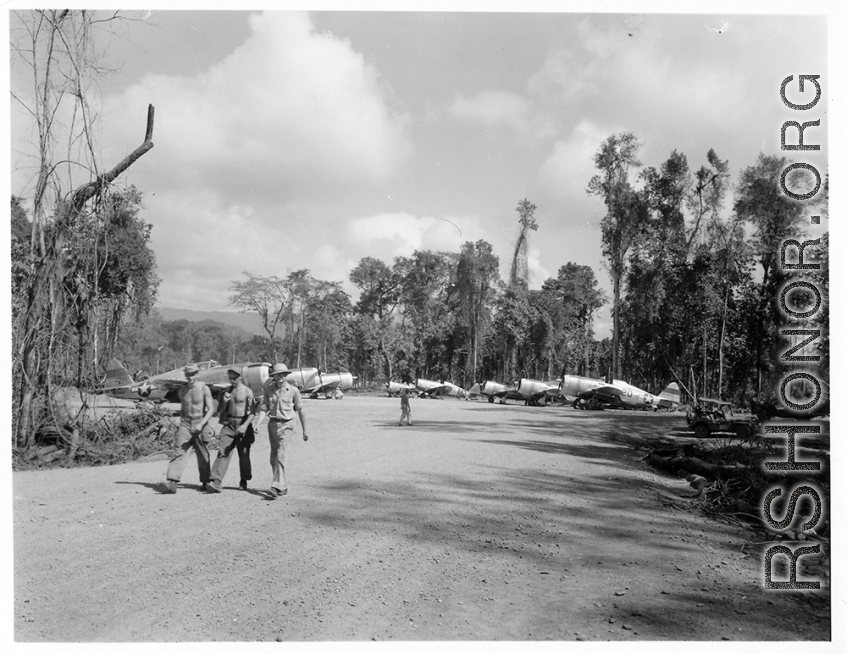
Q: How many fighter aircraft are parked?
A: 8